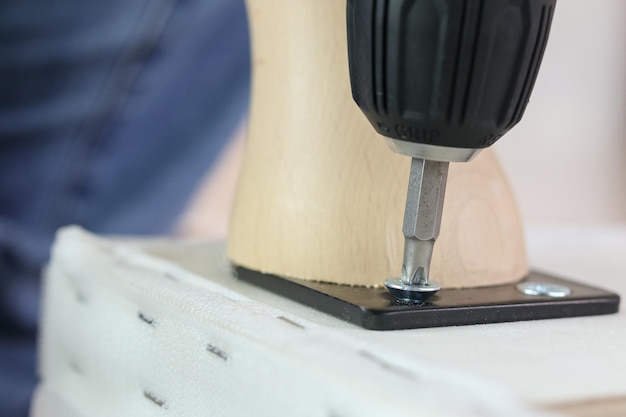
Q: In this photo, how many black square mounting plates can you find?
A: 1